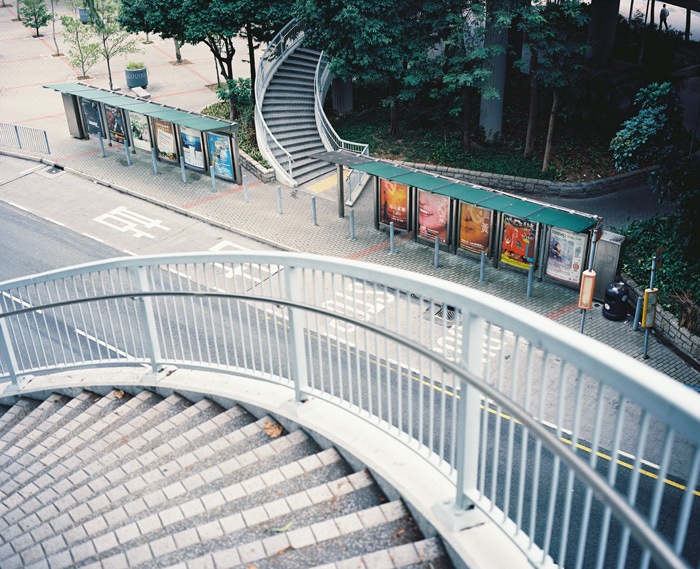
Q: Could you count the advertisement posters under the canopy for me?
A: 11